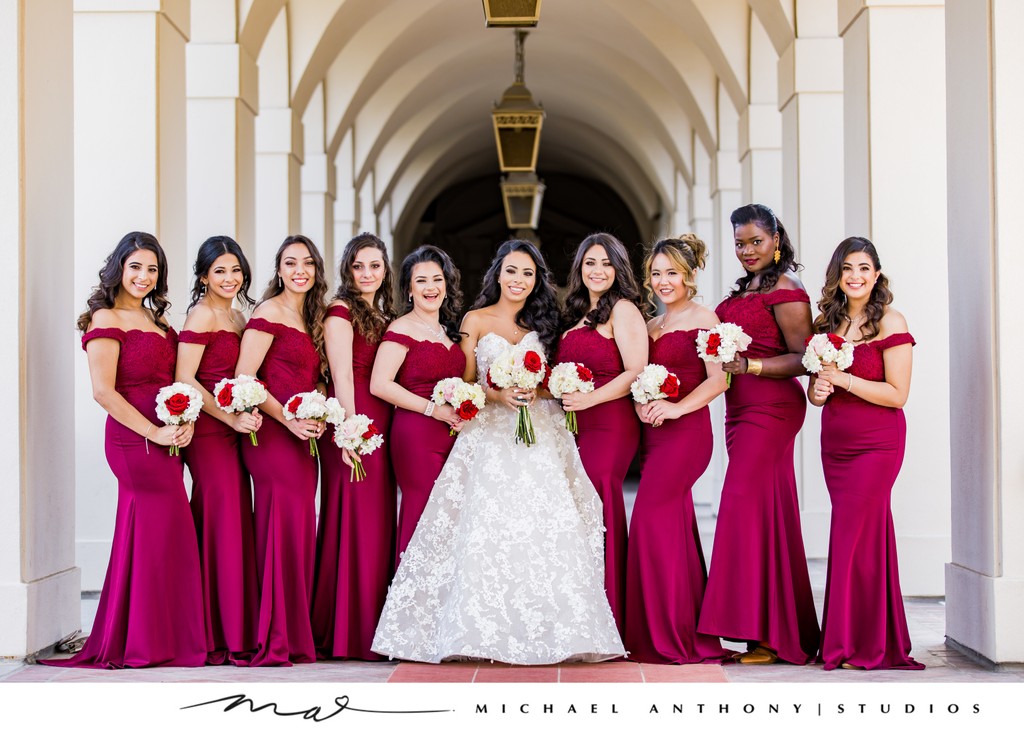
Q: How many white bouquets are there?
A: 10